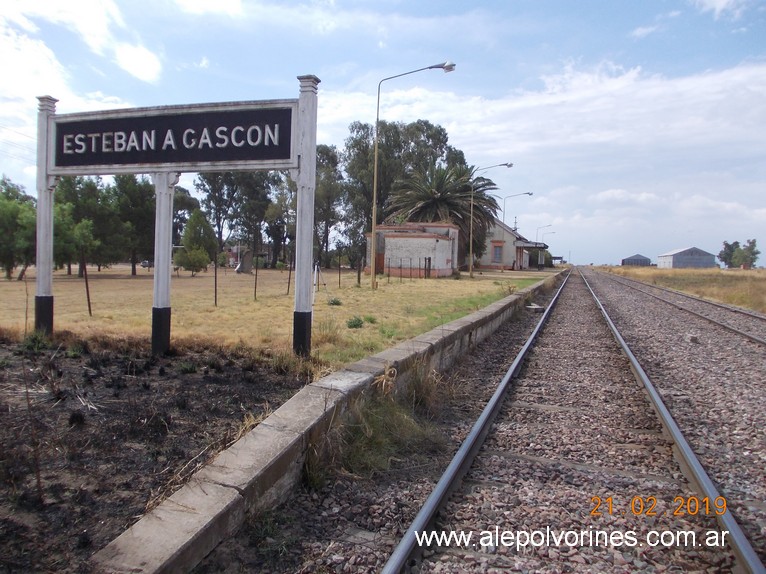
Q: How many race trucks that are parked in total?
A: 0